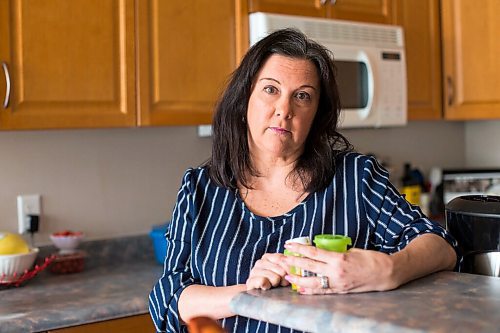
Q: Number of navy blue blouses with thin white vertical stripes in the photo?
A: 1